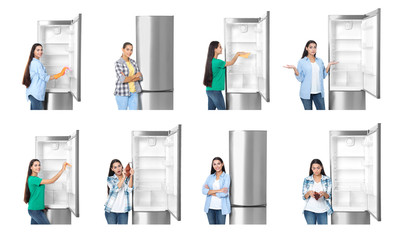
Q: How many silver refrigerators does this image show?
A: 8